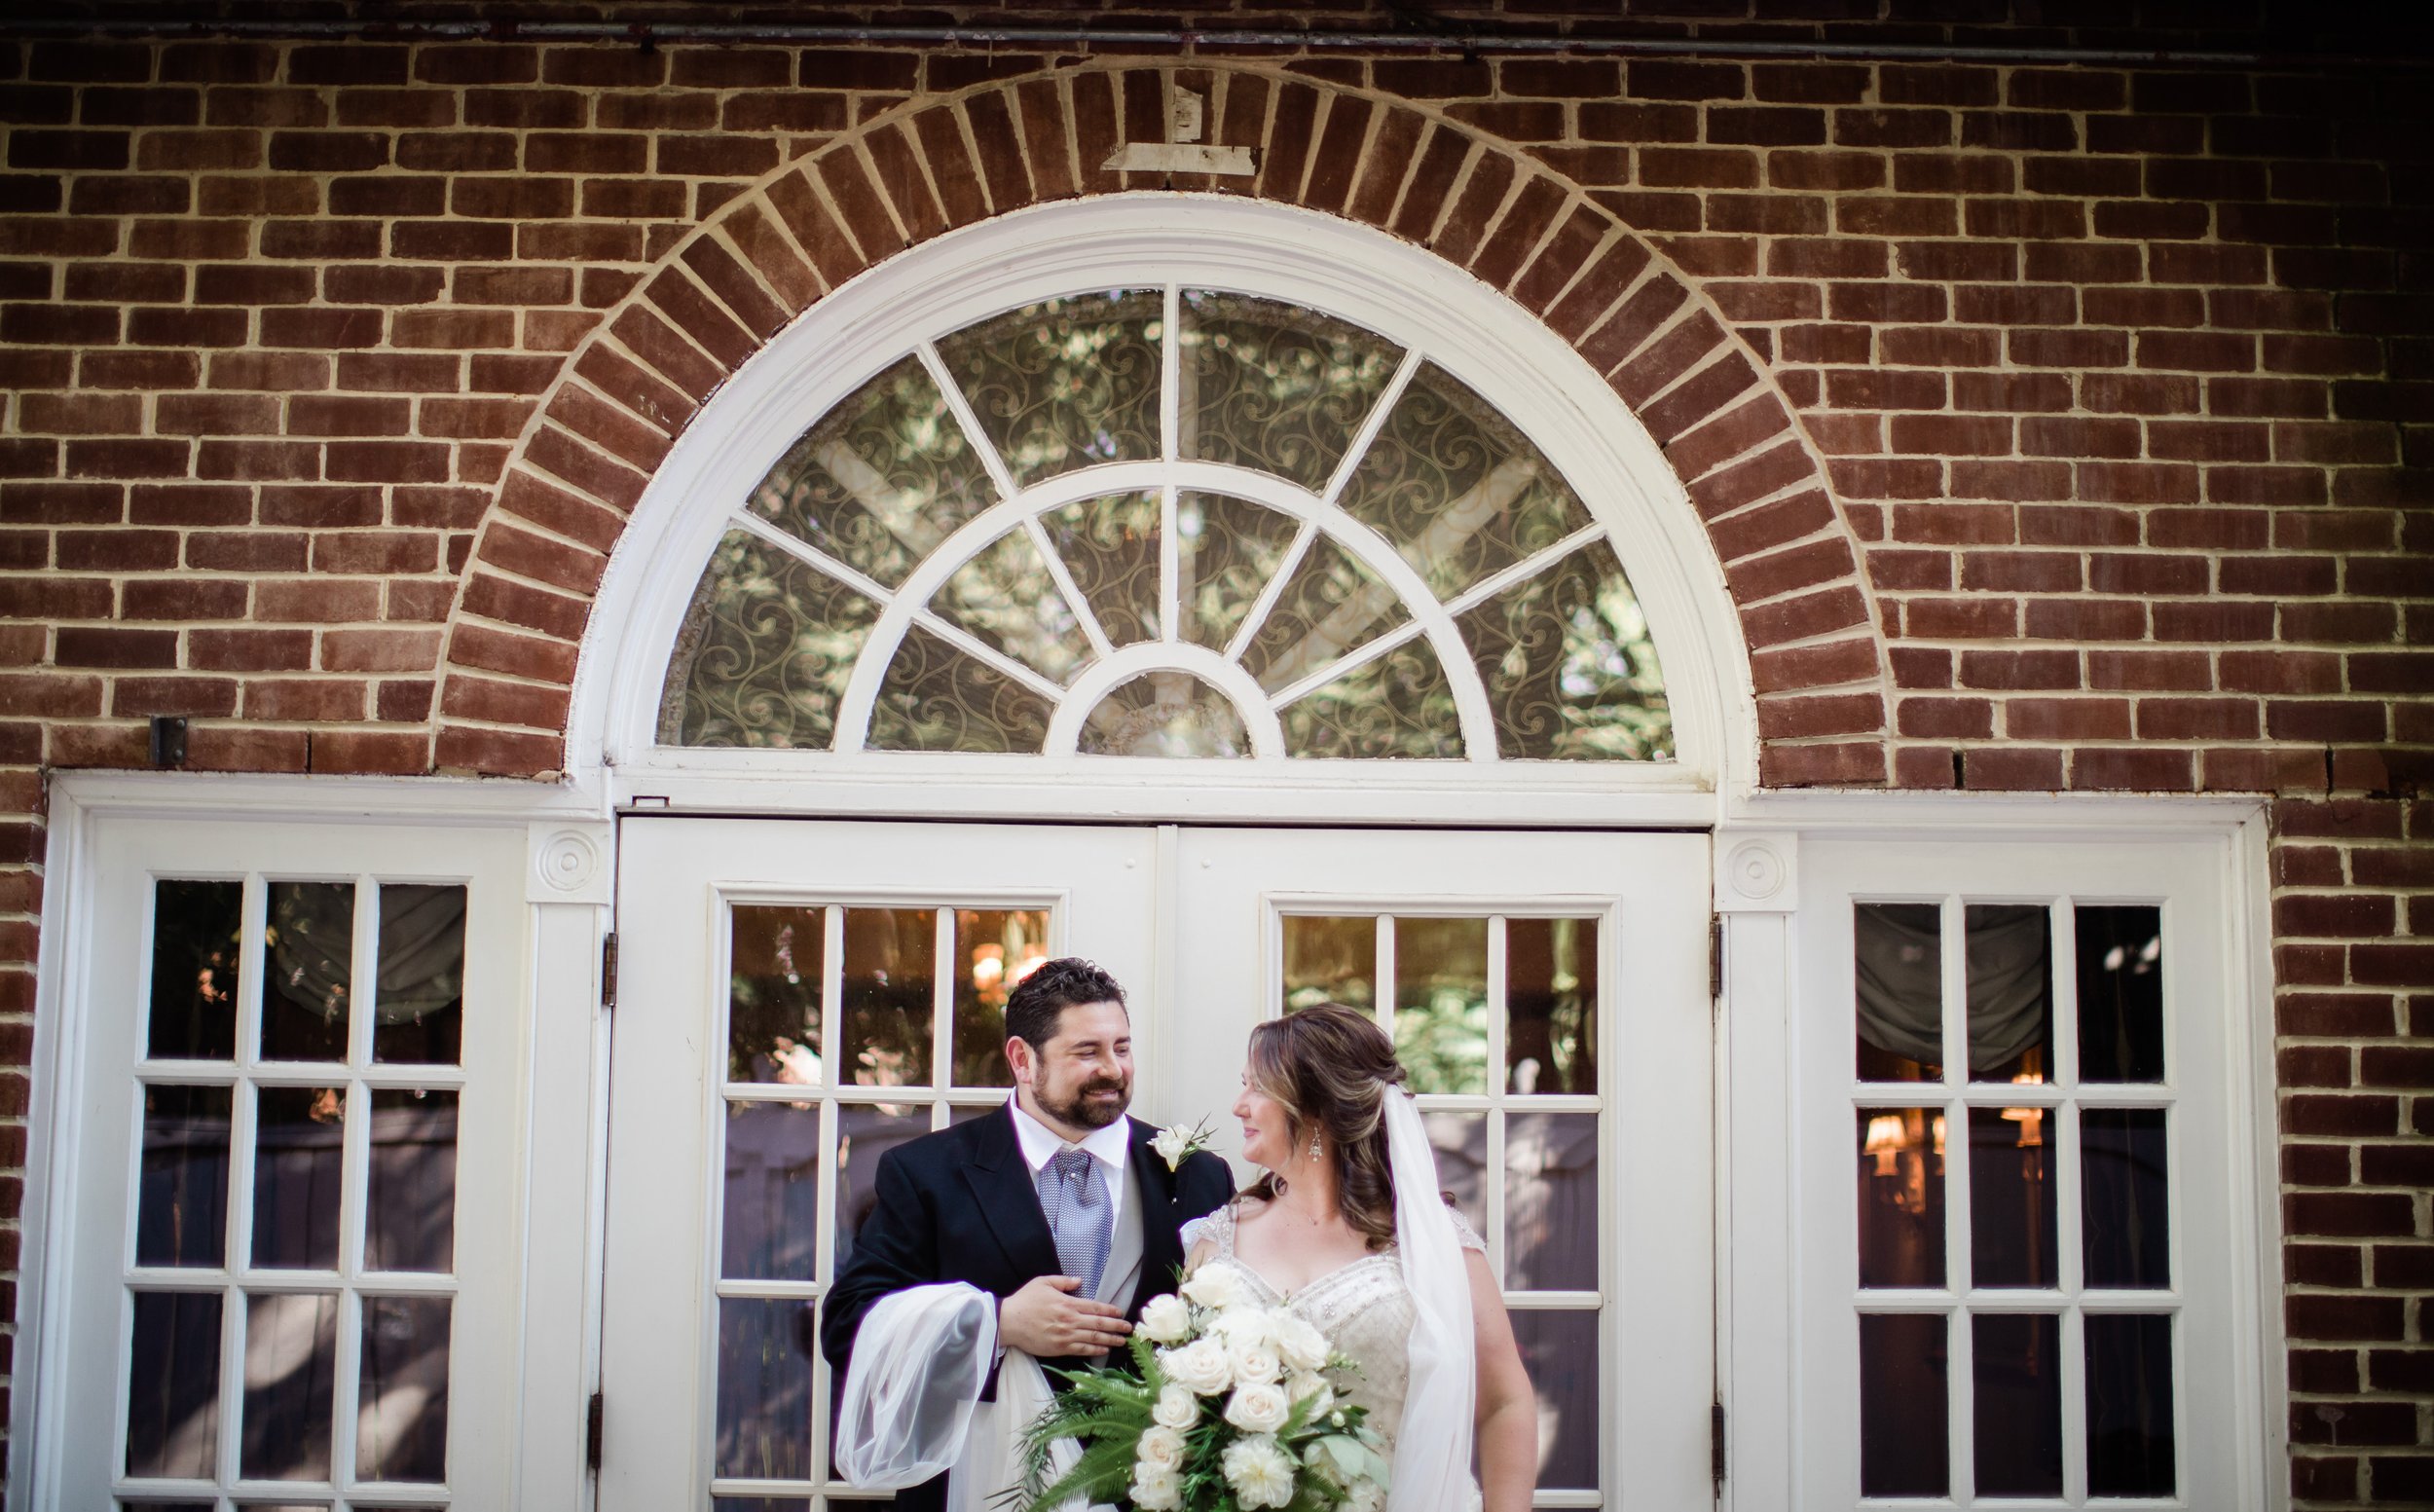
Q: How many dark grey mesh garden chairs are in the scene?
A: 0